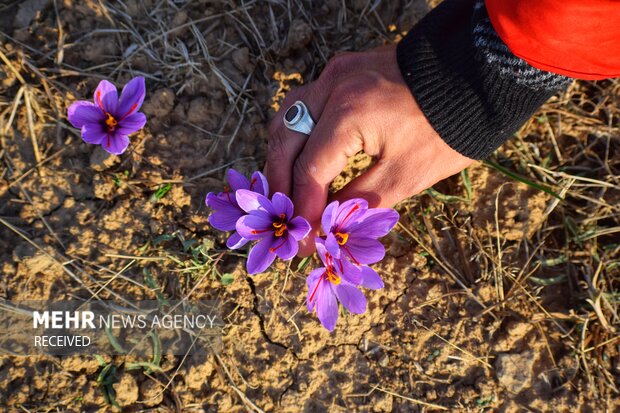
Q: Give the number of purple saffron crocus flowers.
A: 5